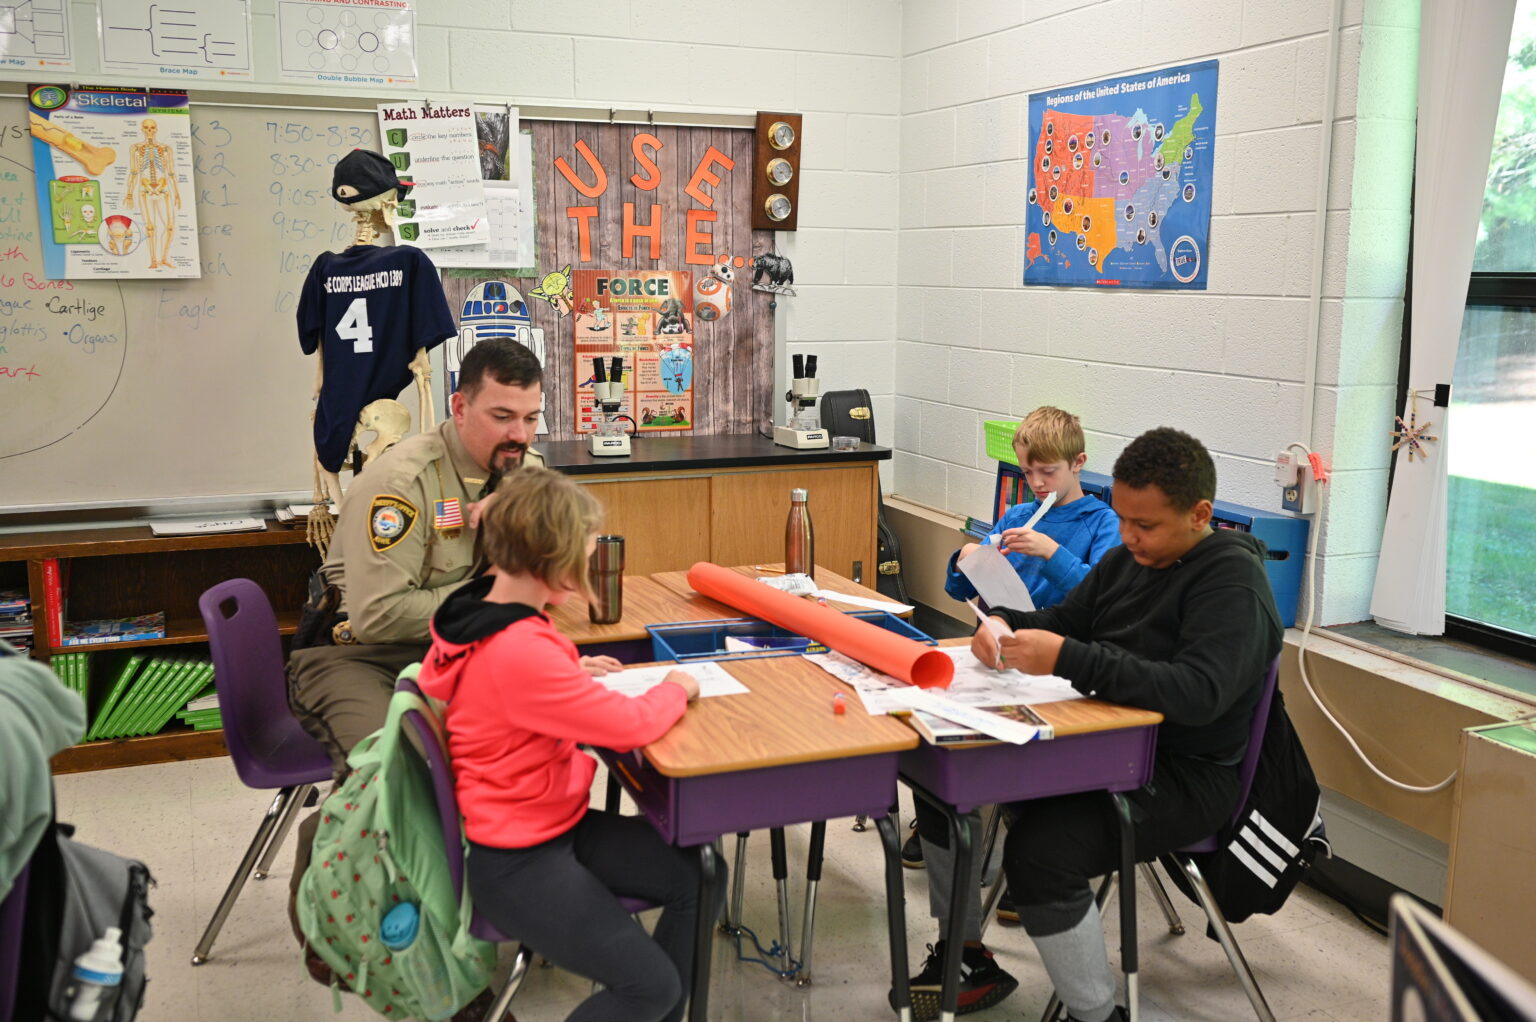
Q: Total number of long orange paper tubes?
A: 1